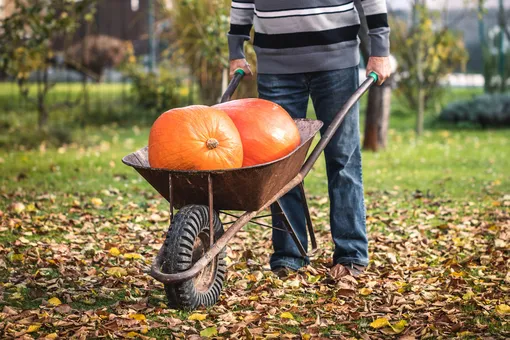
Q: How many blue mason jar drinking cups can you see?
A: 0